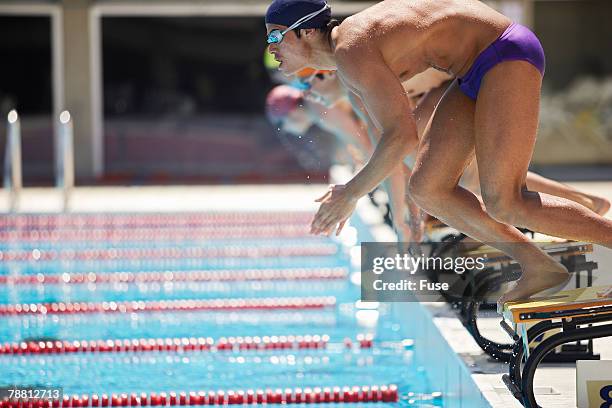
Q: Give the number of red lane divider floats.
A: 7